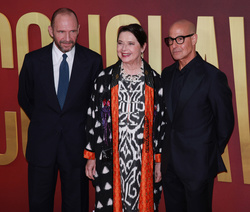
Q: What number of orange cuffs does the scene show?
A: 2